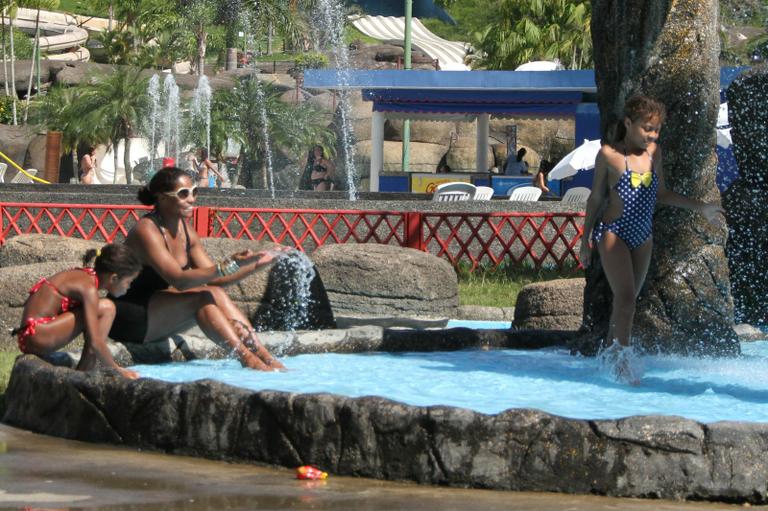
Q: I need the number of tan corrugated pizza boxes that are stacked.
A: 0